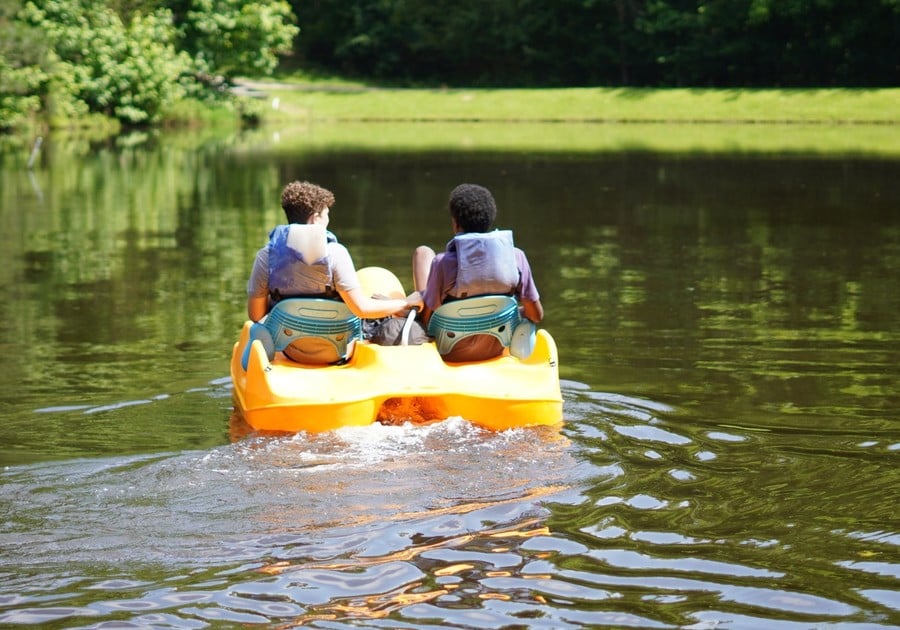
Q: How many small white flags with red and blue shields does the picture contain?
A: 0